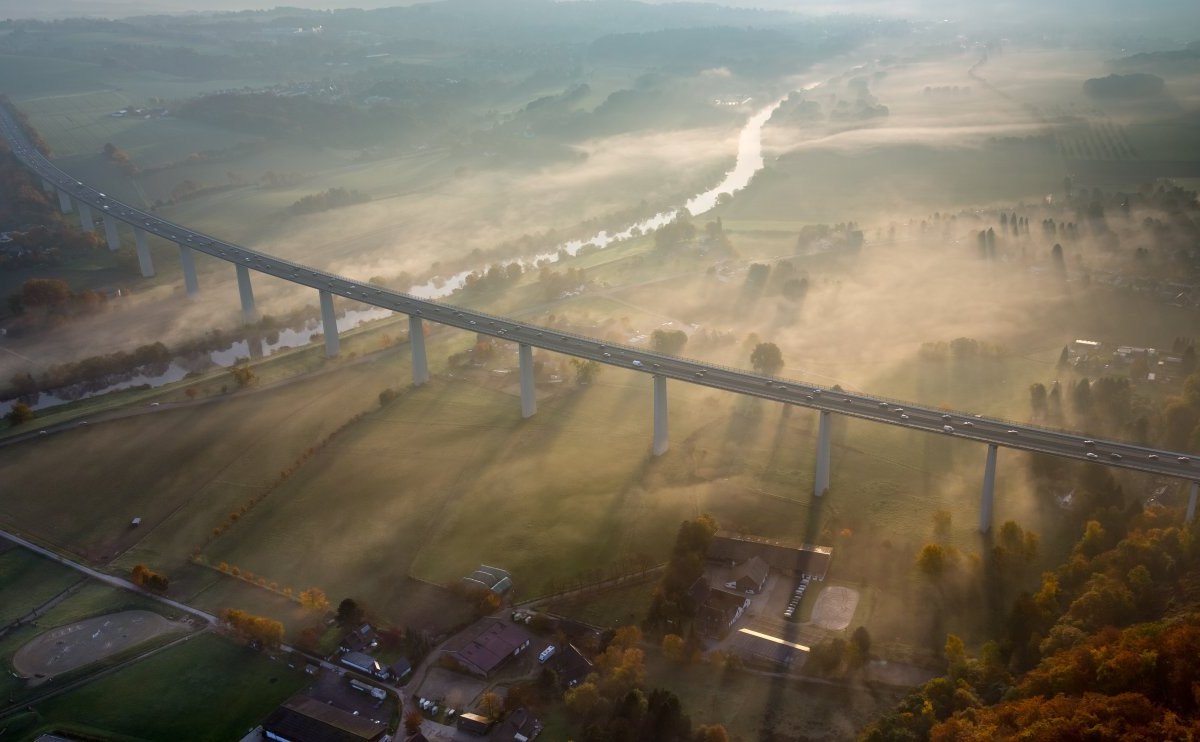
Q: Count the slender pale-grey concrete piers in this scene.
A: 14